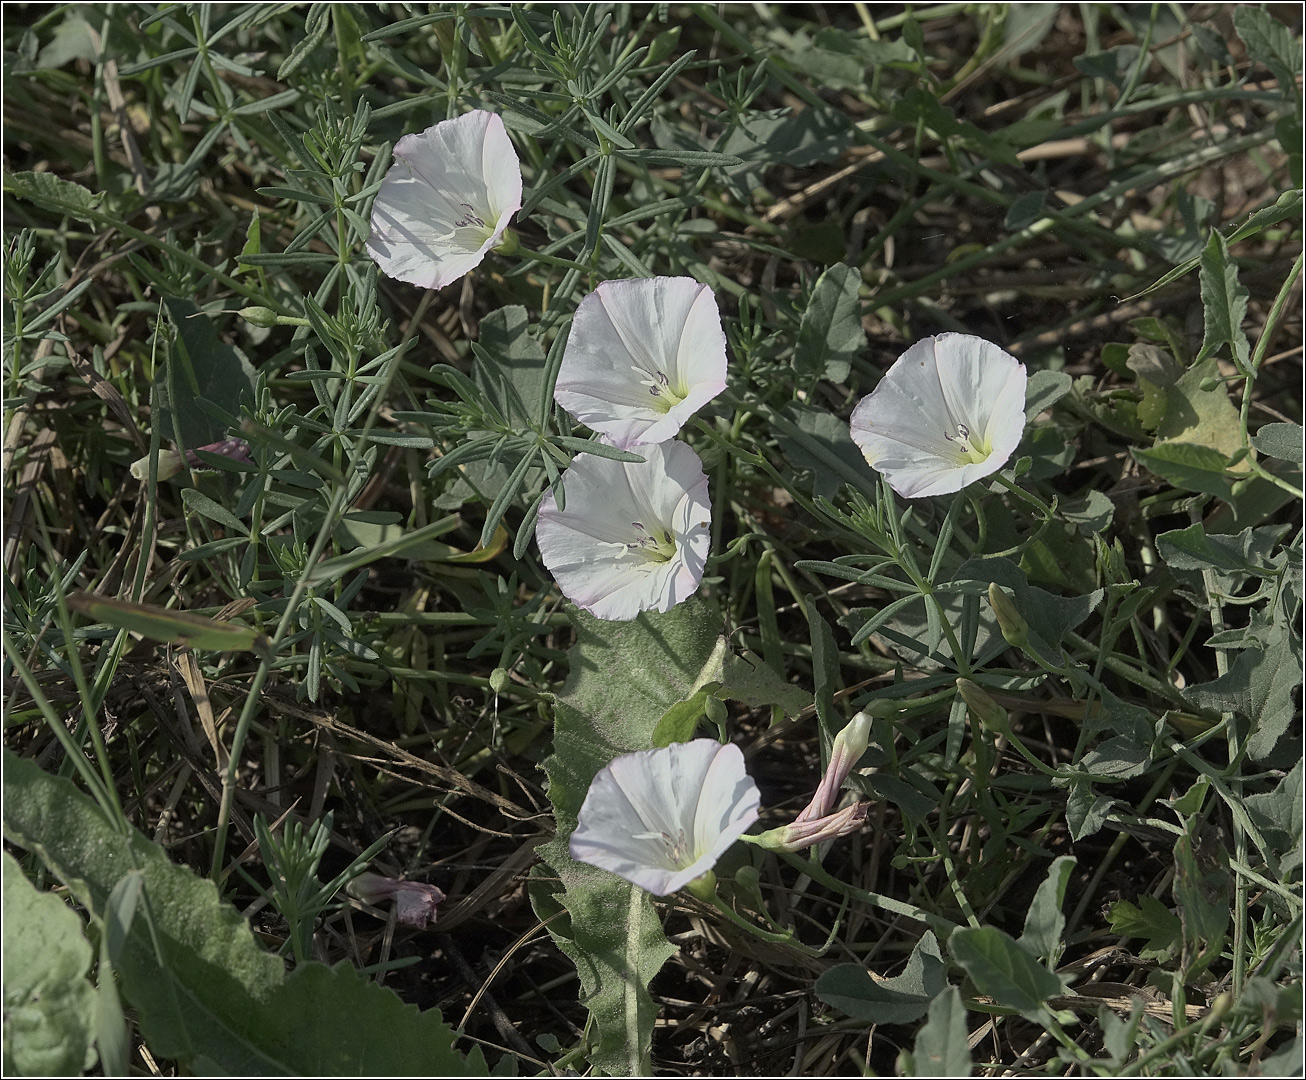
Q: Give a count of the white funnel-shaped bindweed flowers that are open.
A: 5